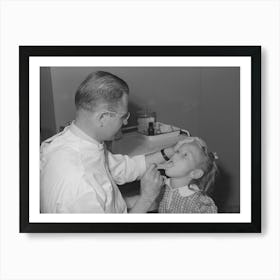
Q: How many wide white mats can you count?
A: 1